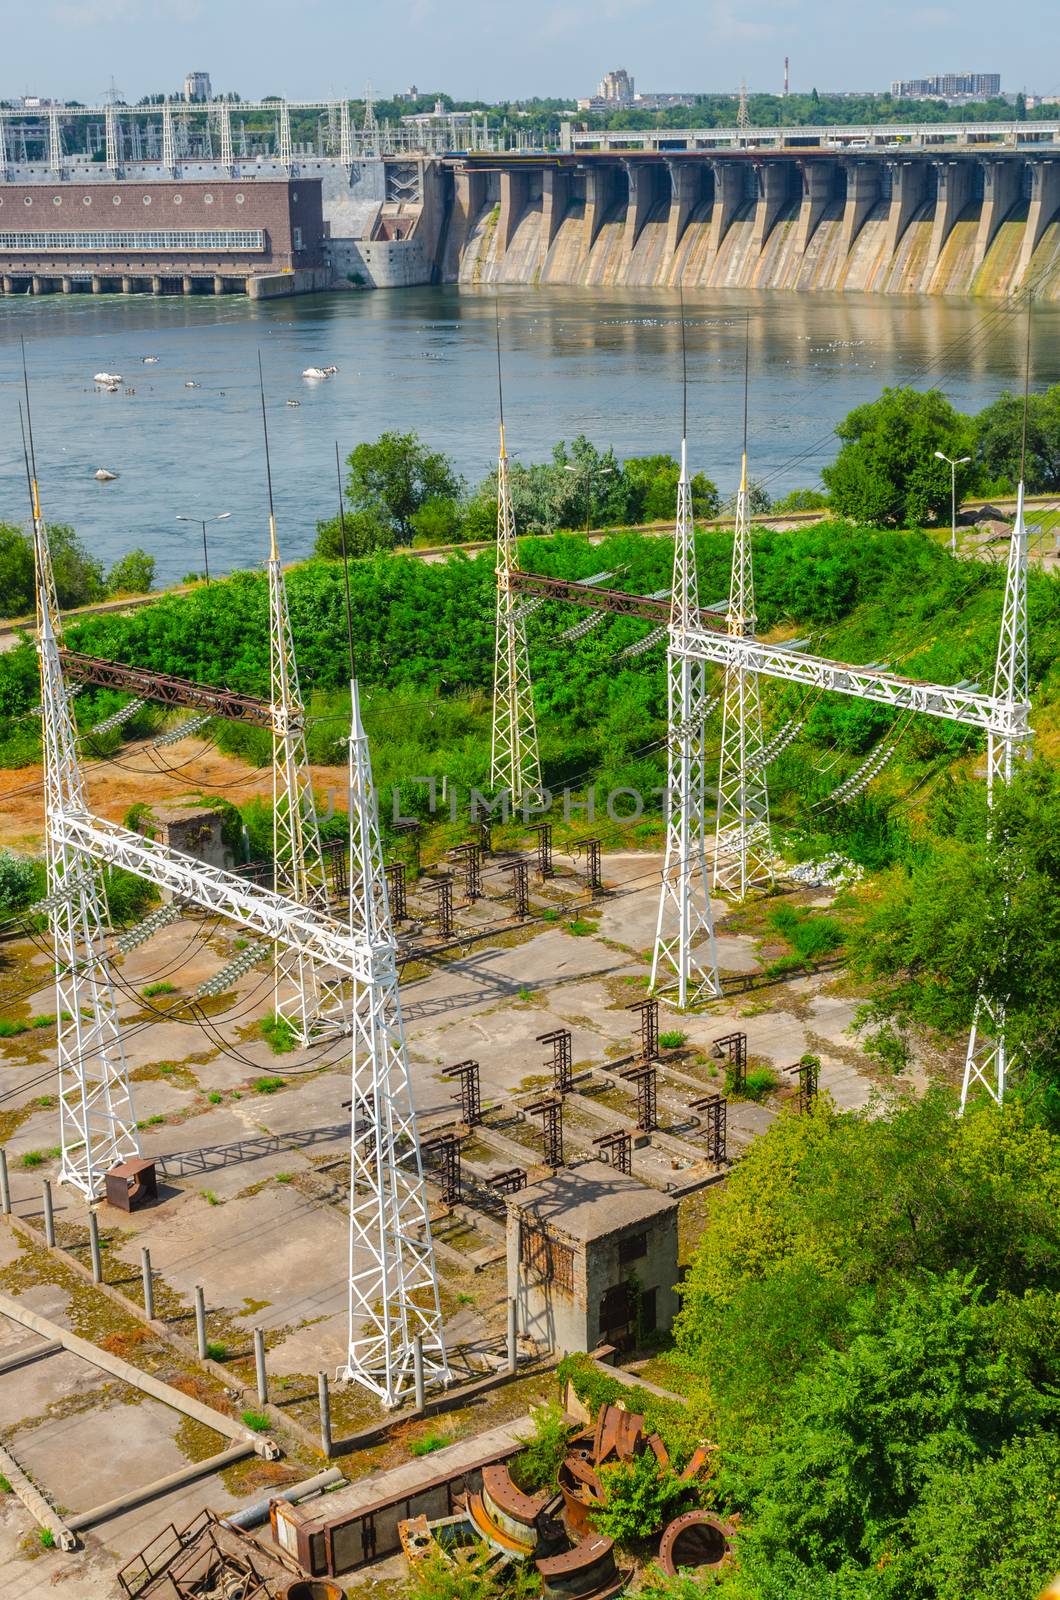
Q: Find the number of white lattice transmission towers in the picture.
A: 8